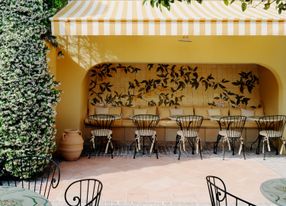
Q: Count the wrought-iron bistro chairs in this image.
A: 8